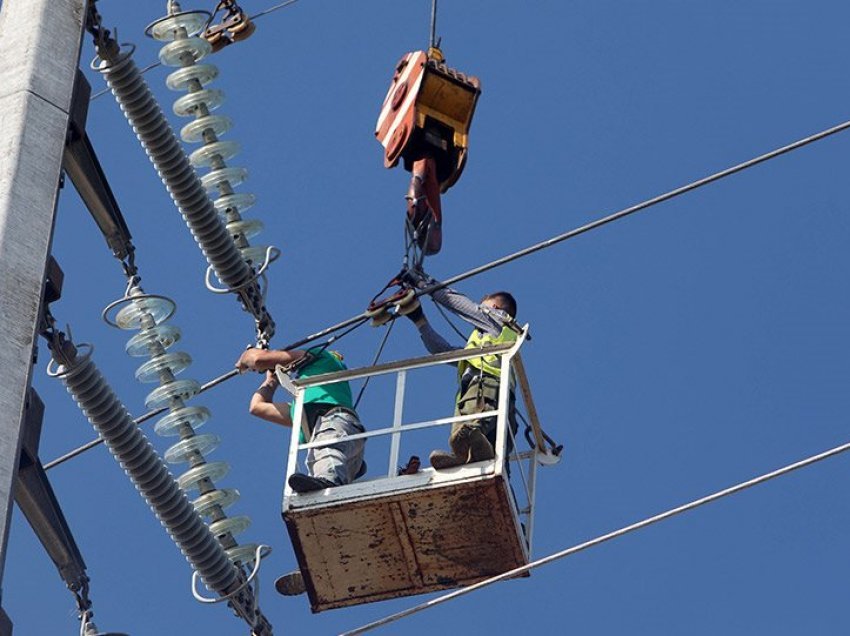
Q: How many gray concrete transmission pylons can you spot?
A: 1